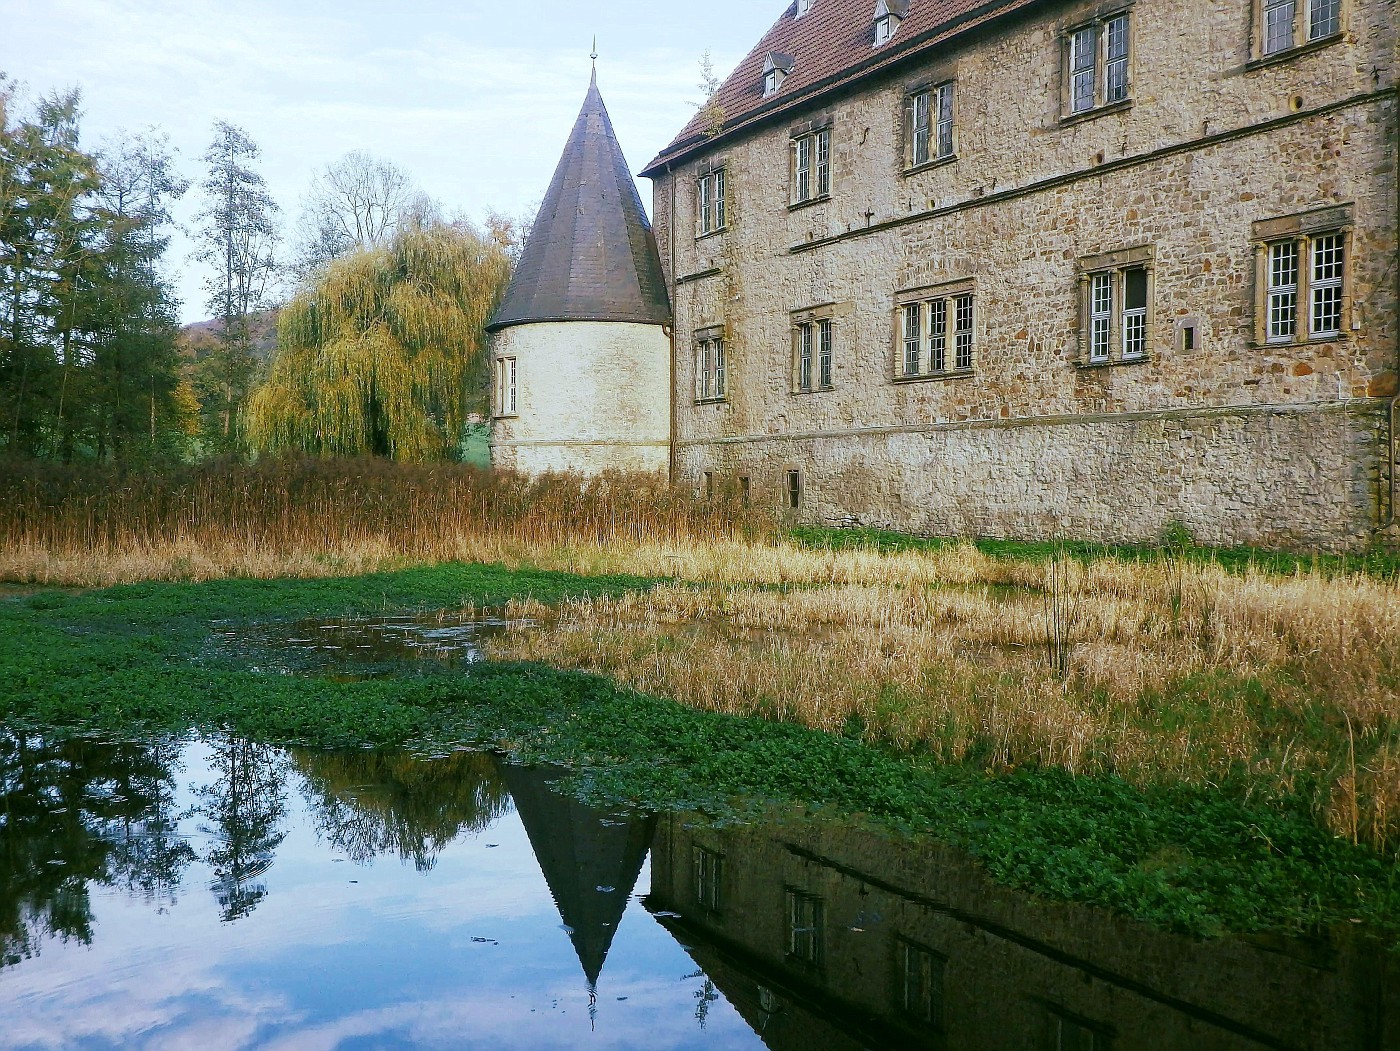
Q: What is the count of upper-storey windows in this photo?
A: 5